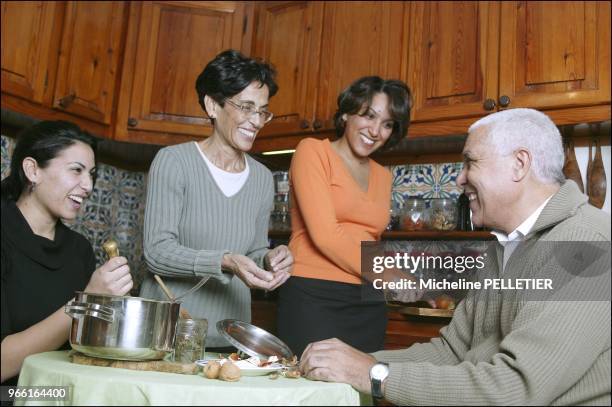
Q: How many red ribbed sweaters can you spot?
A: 0